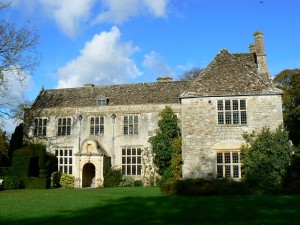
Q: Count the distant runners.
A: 0